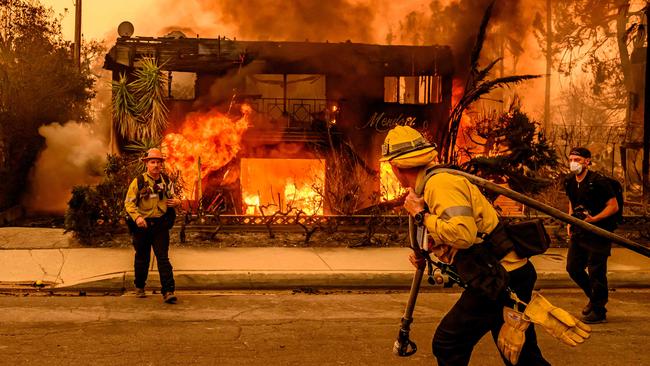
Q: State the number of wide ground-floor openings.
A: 1